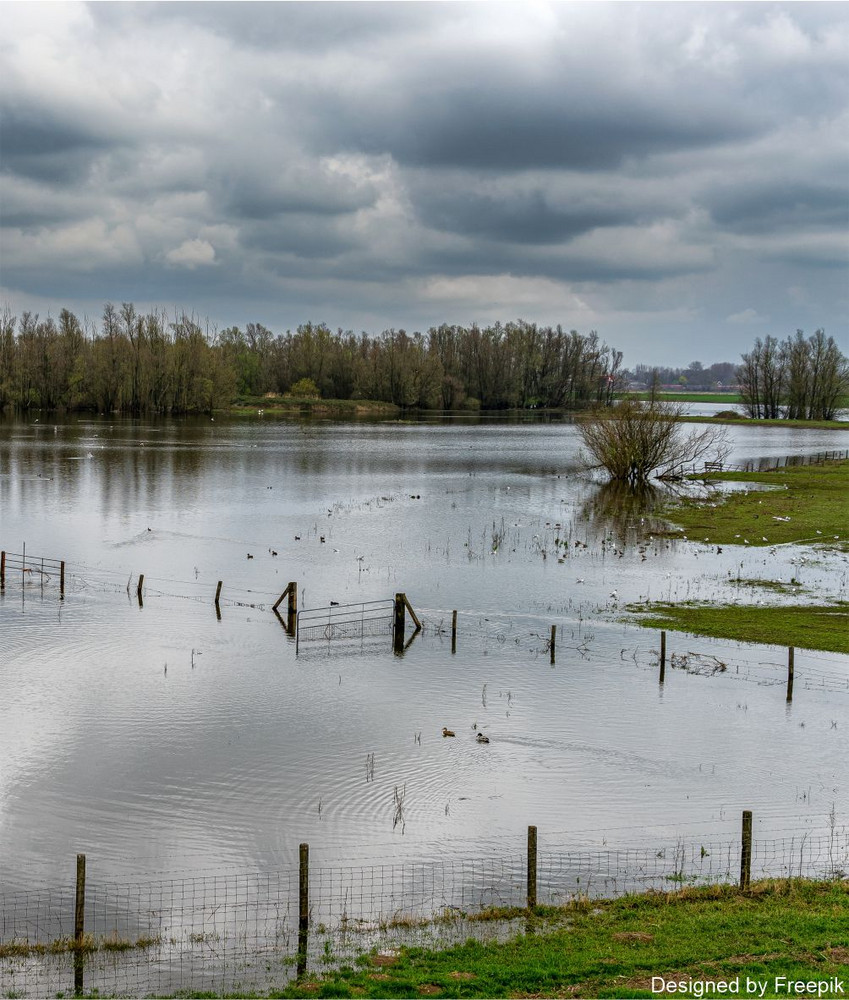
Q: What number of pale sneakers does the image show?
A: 0